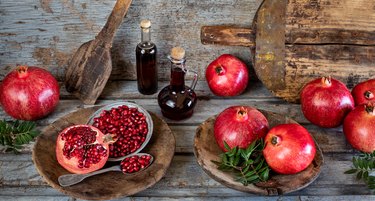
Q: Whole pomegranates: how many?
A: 7